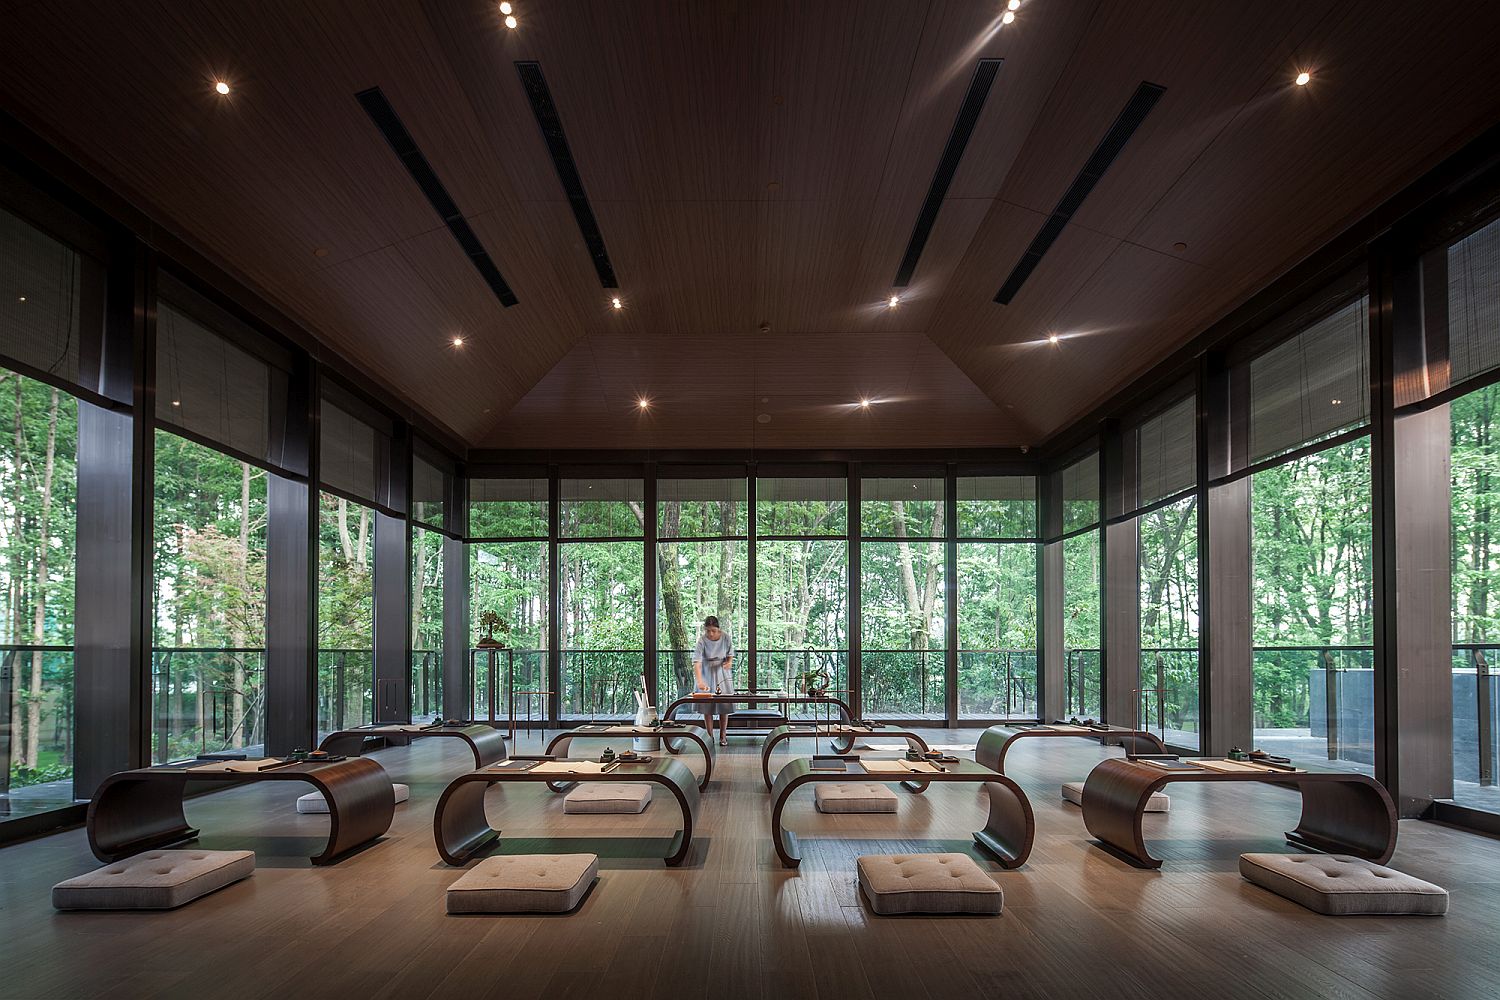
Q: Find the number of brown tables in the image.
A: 9